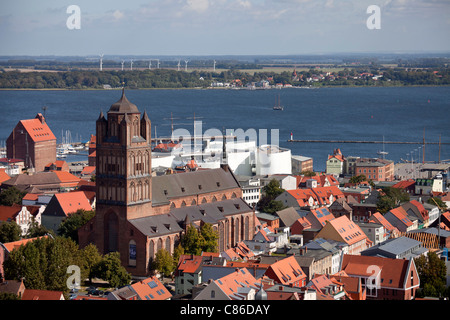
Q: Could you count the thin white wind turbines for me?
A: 8